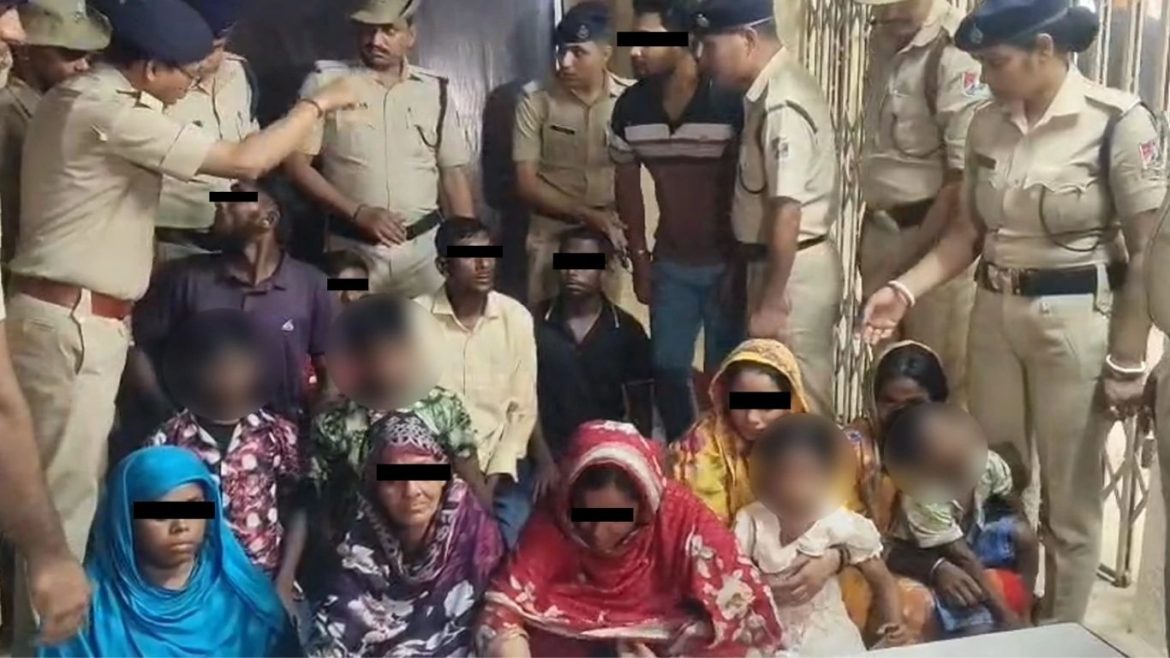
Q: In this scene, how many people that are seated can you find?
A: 13